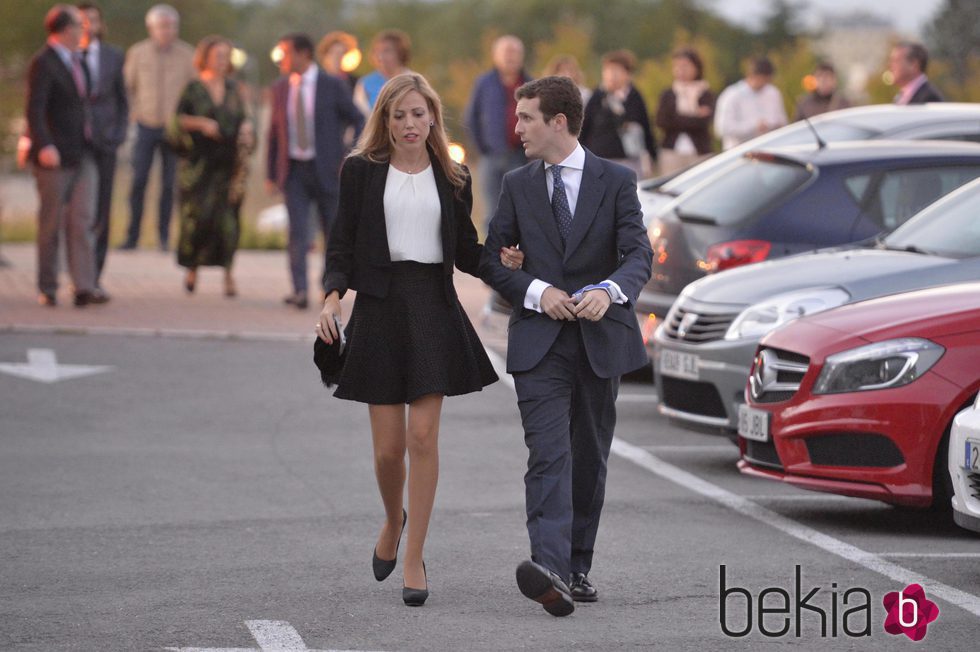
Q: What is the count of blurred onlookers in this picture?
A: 14